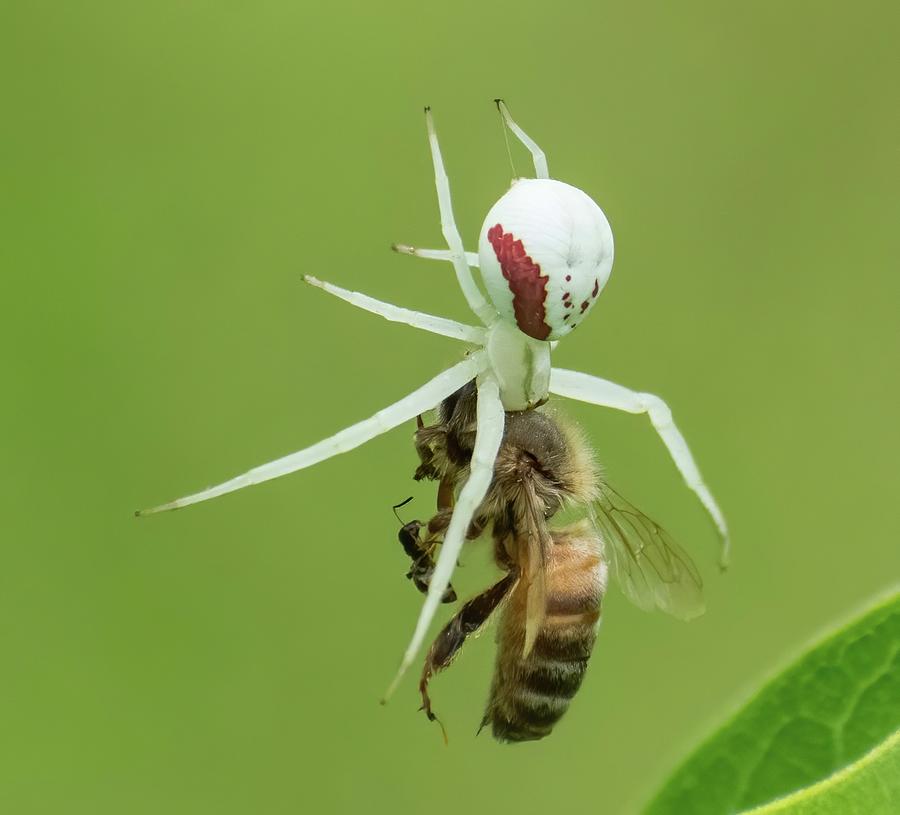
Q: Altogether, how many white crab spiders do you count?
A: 1